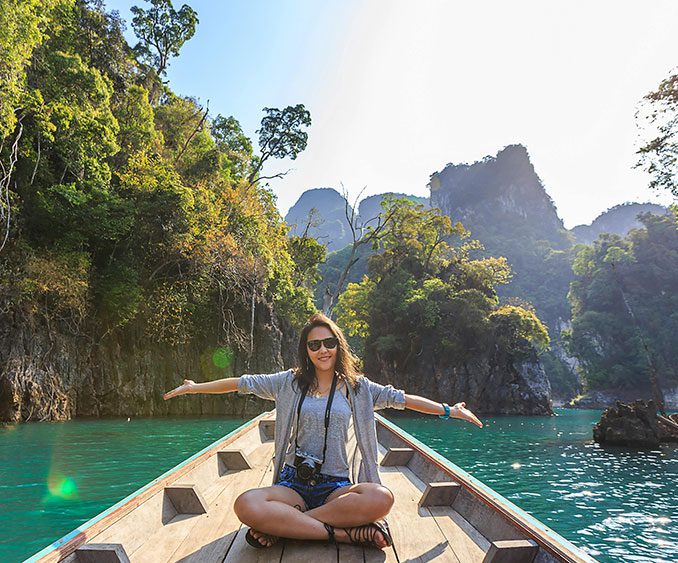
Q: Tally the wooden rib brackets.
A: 7